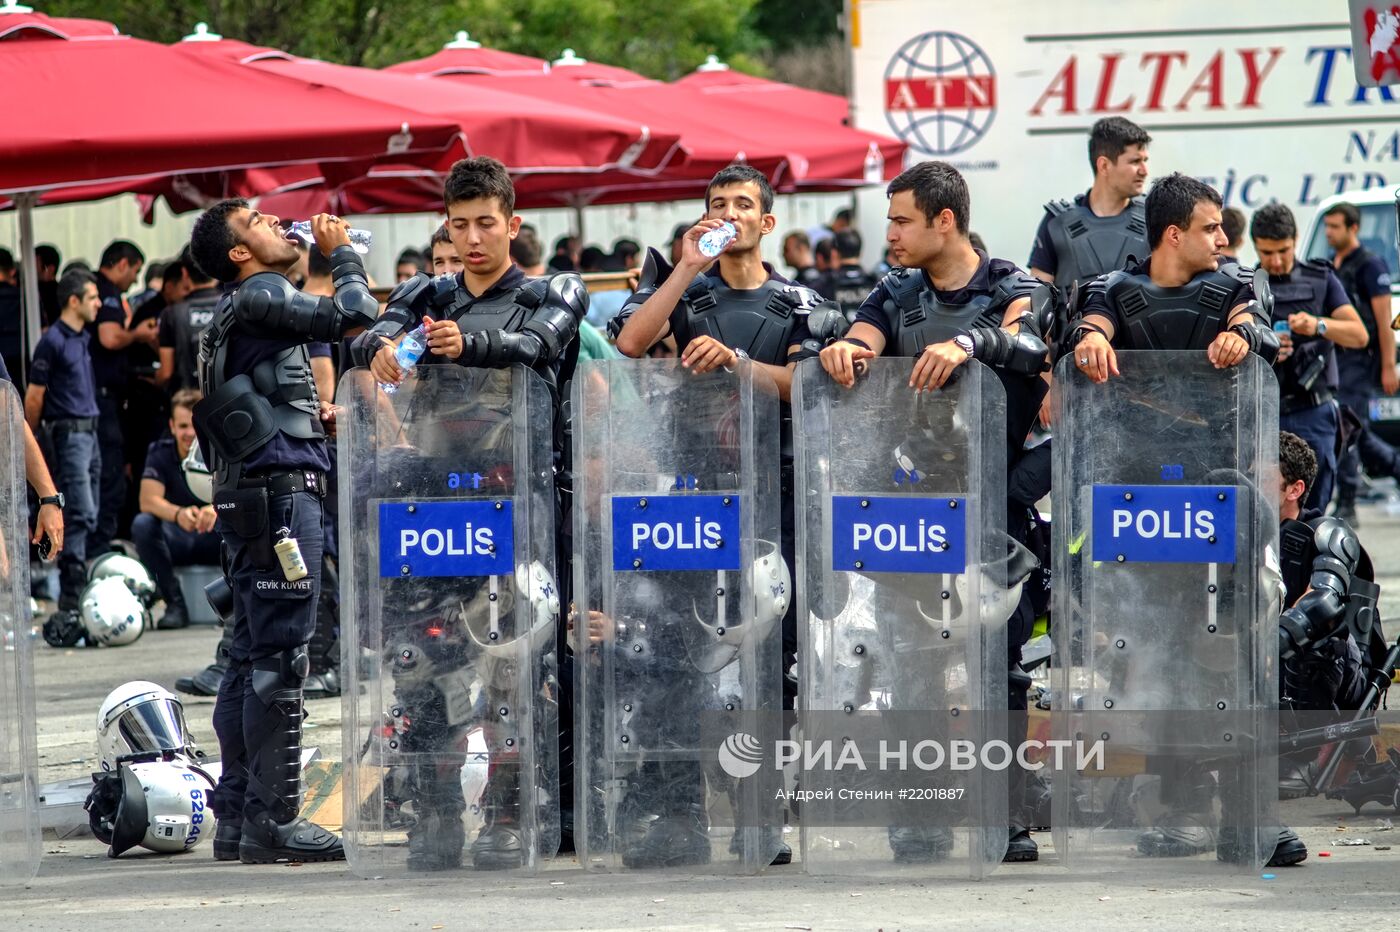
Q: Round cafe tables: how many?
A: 0